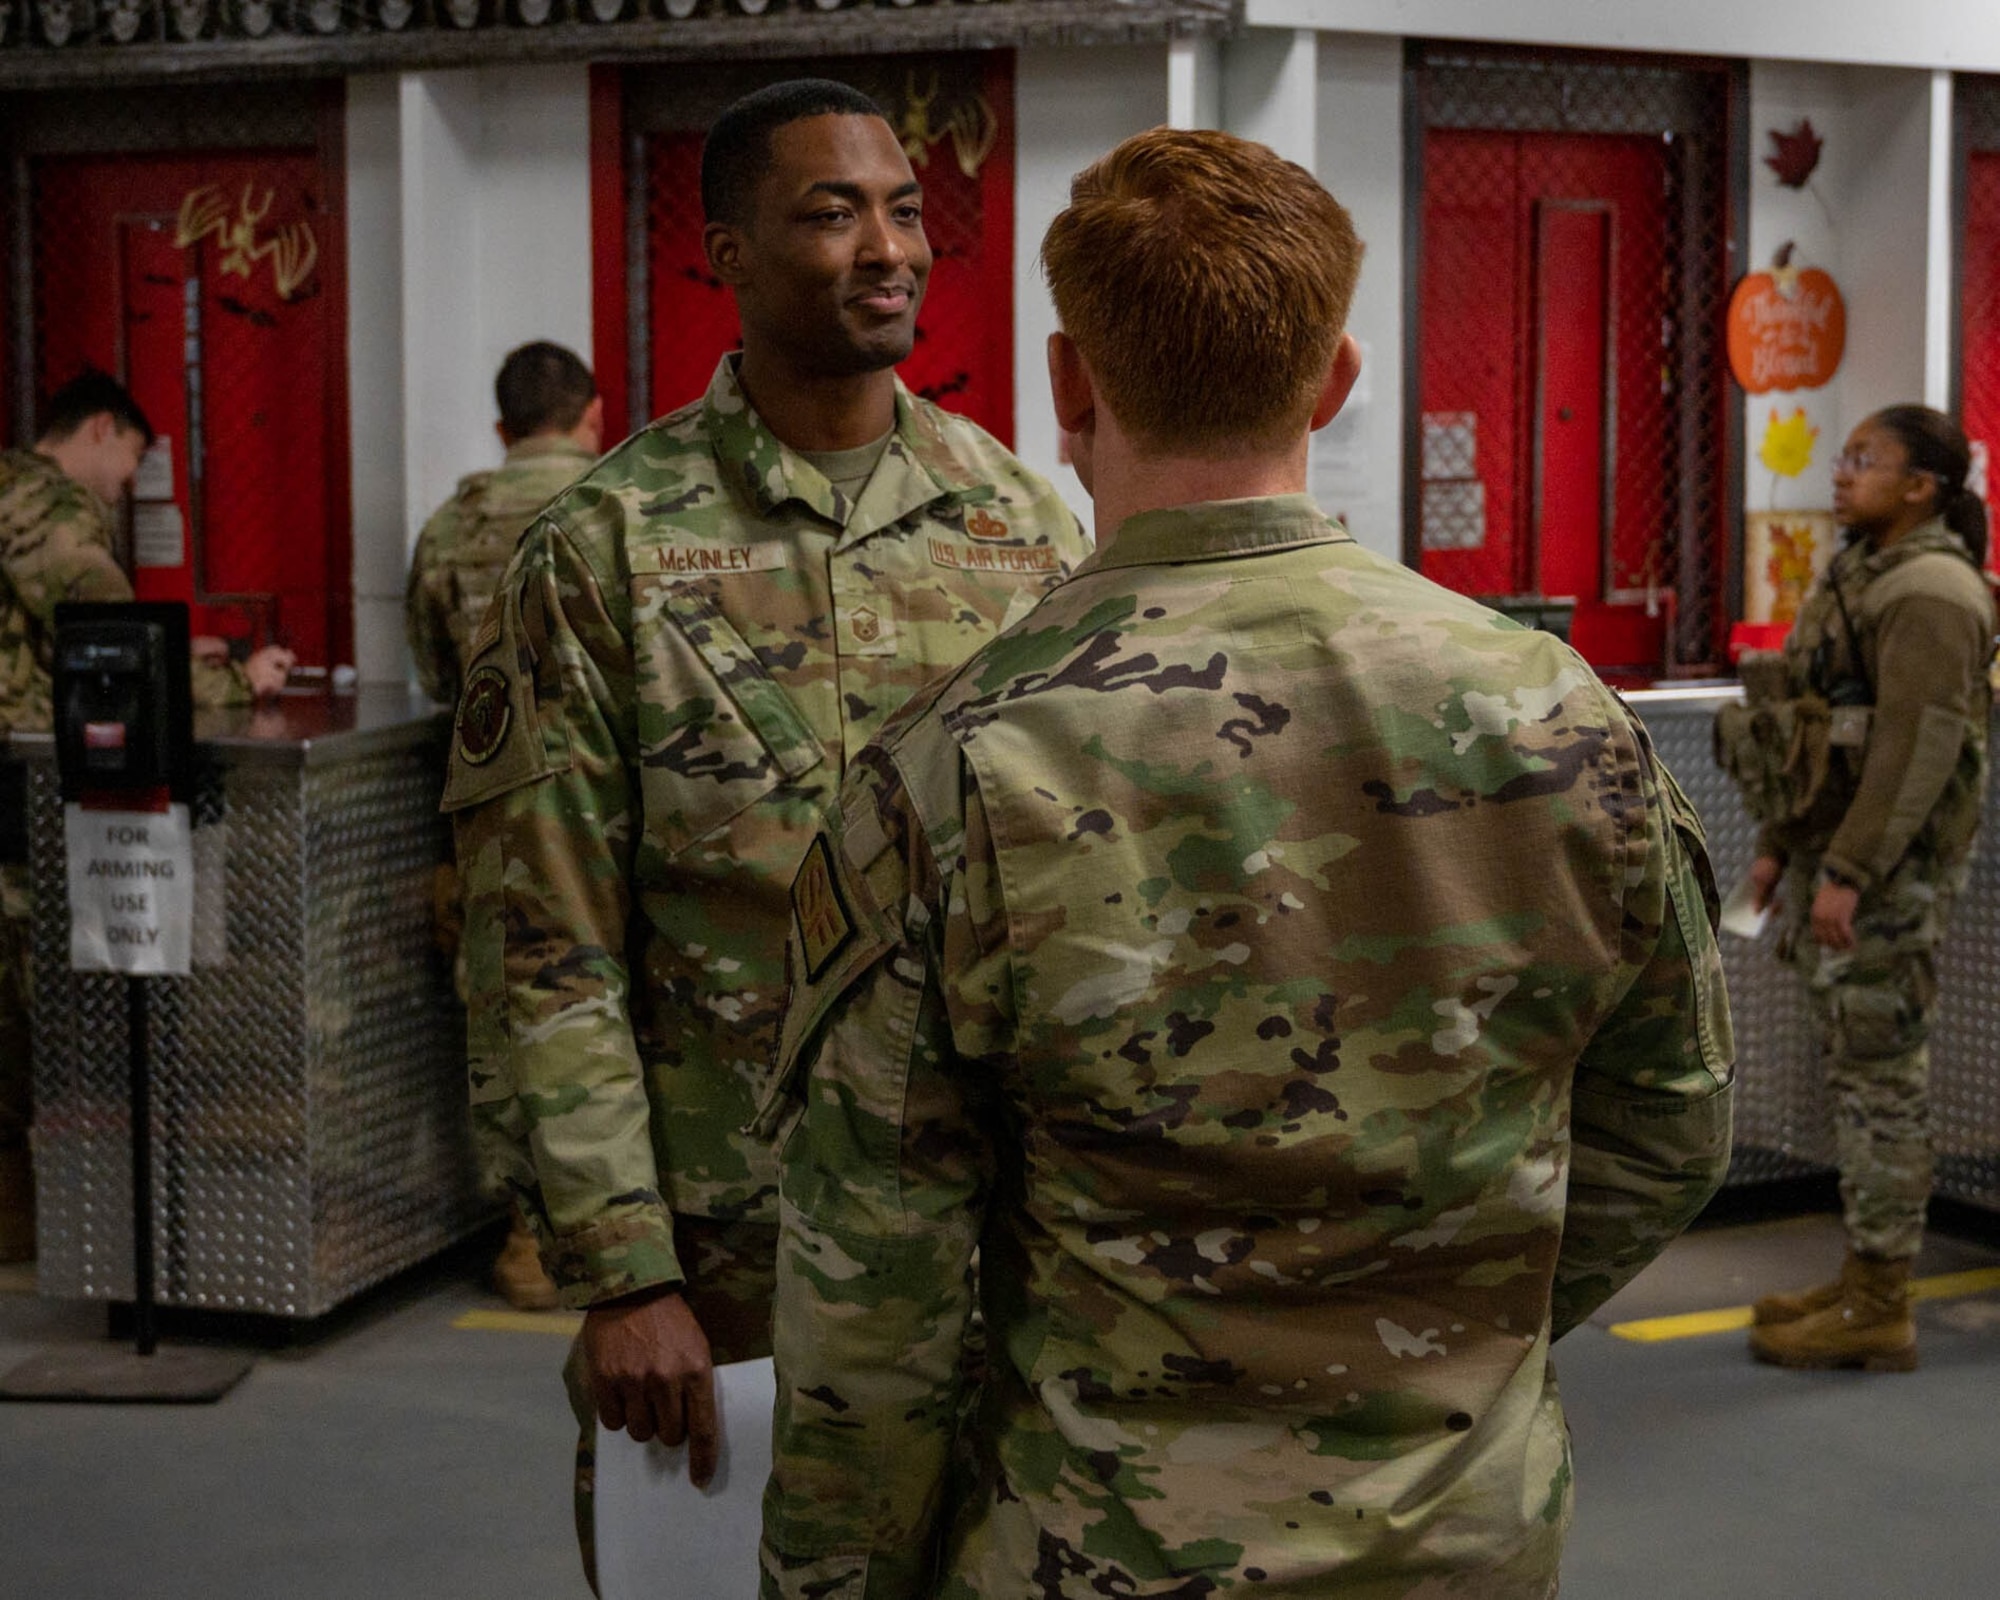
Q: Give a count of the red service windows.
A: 4